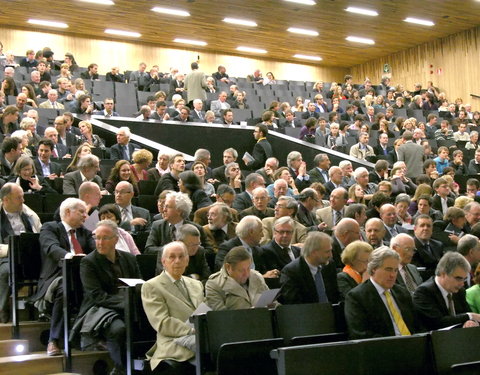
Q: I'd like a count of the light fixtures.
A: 13